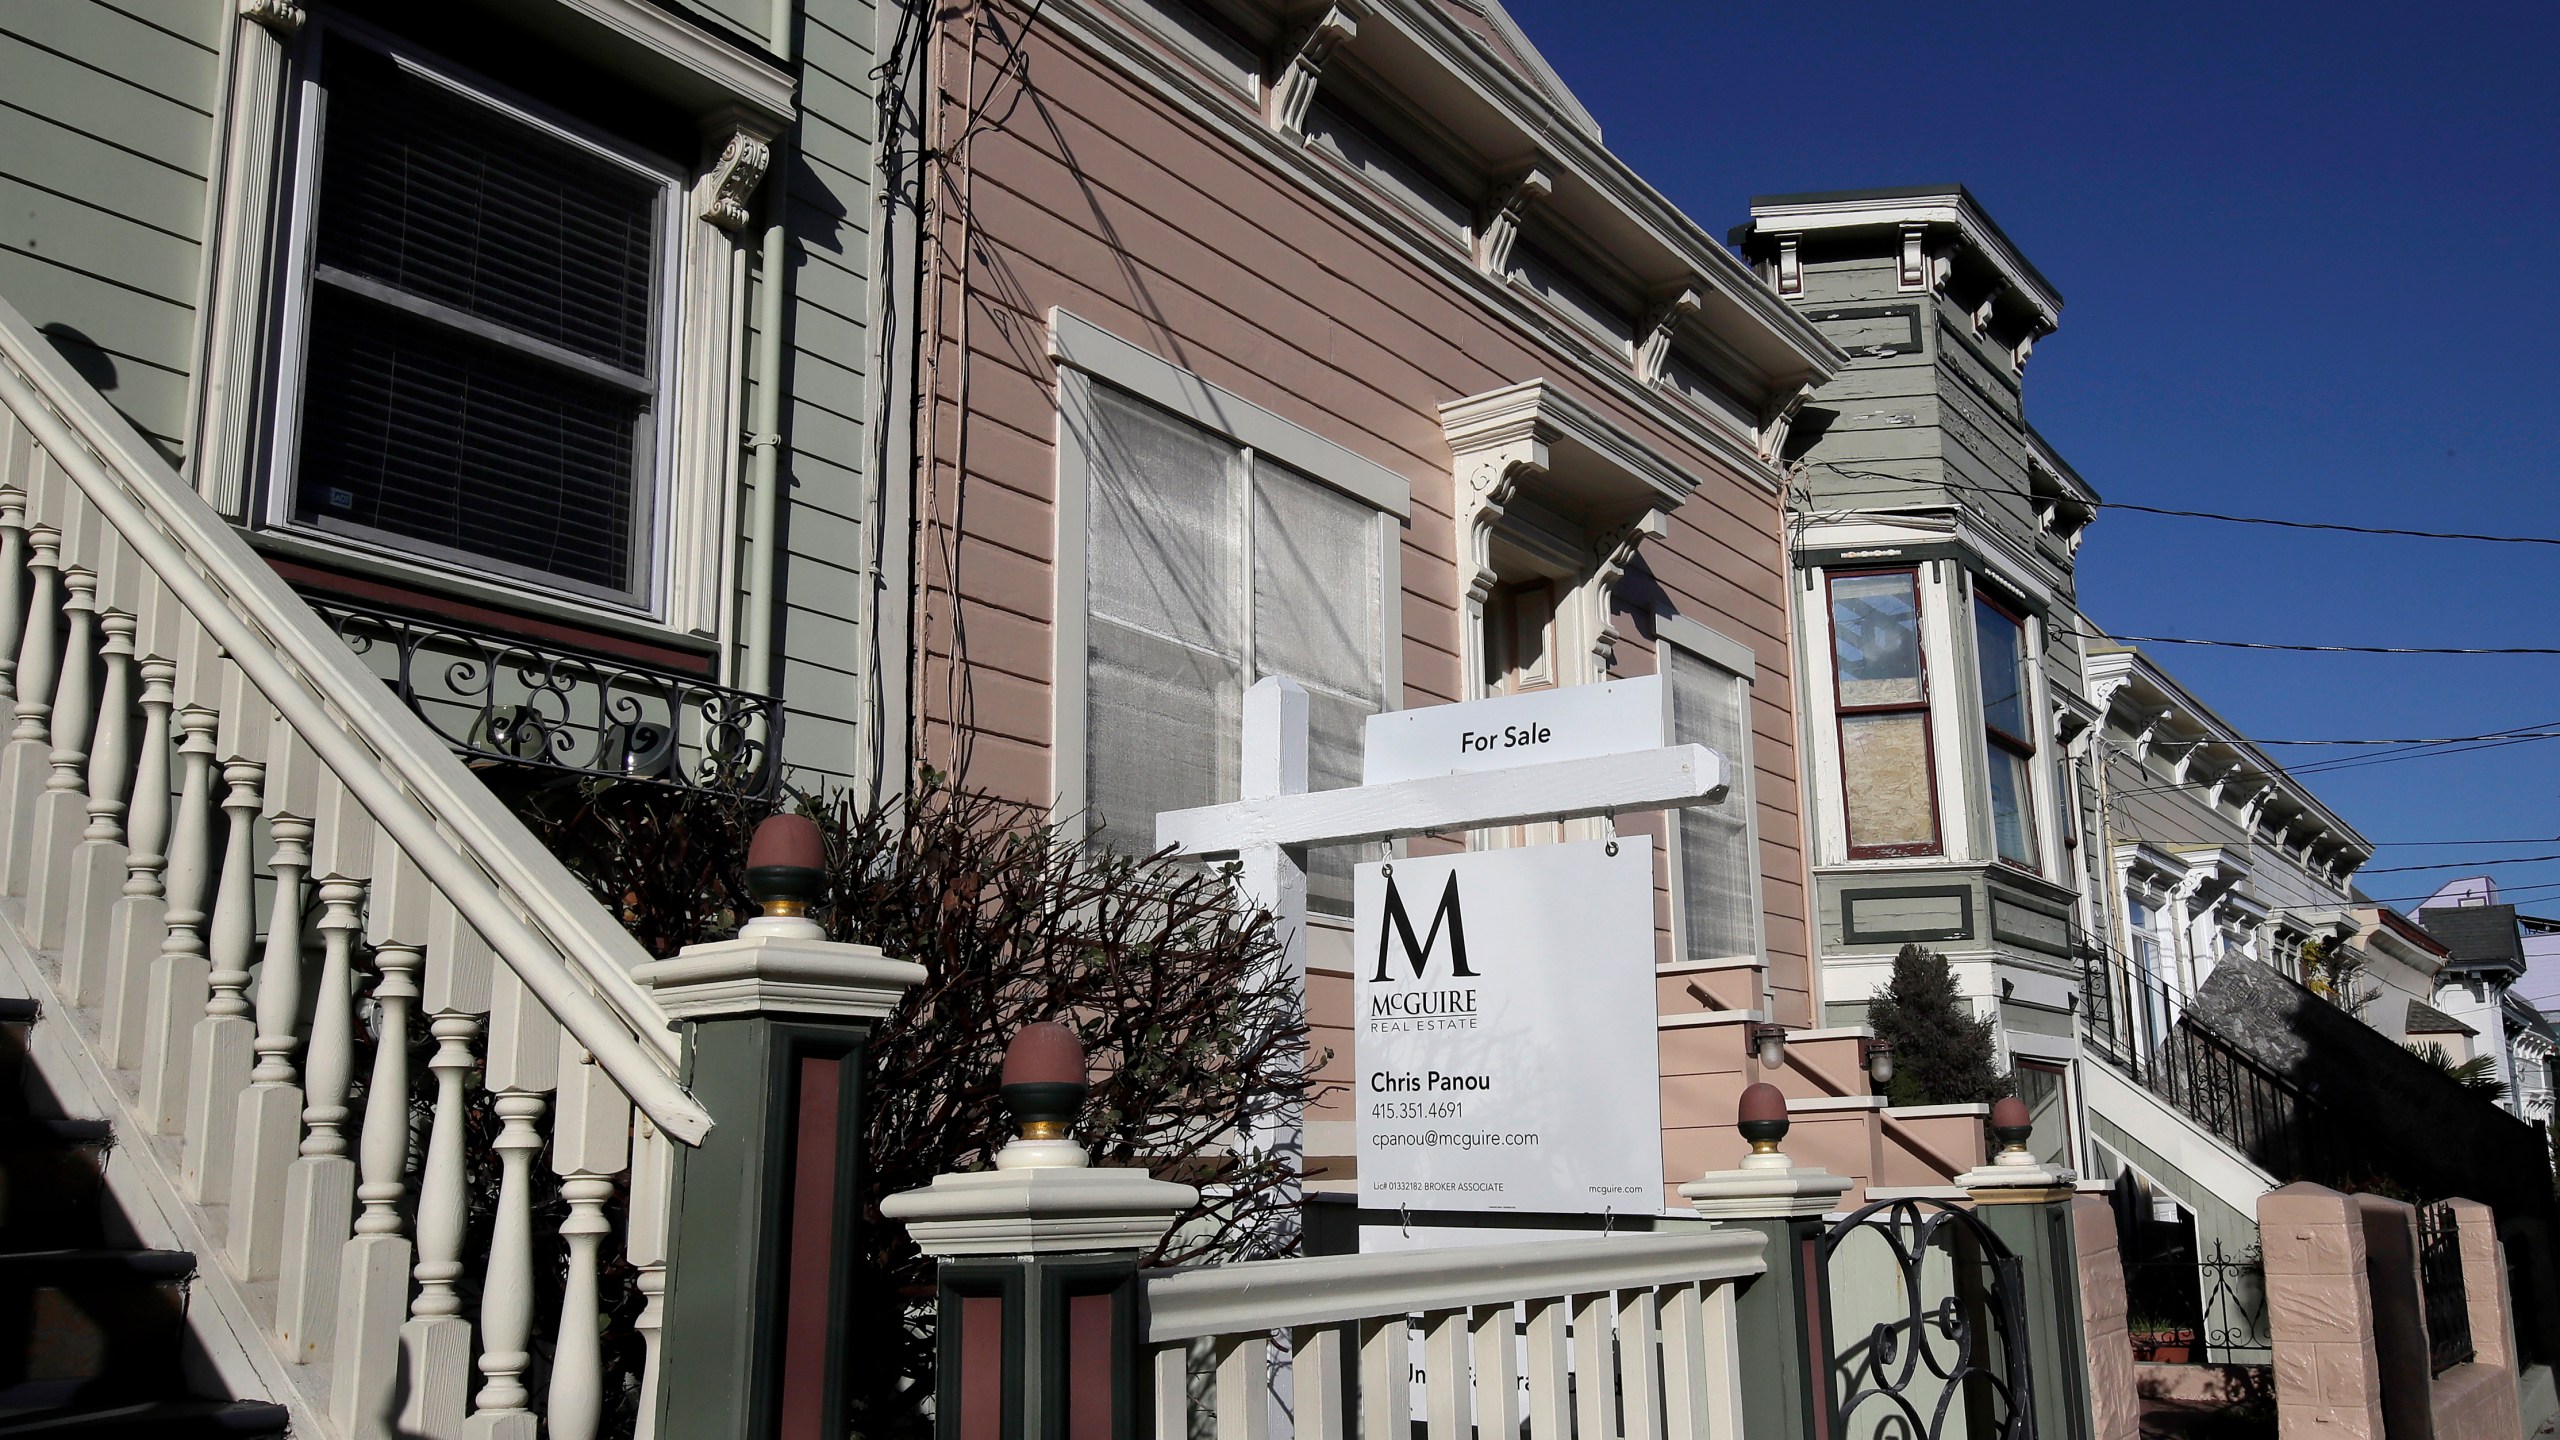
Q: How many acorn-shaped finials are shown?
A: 4